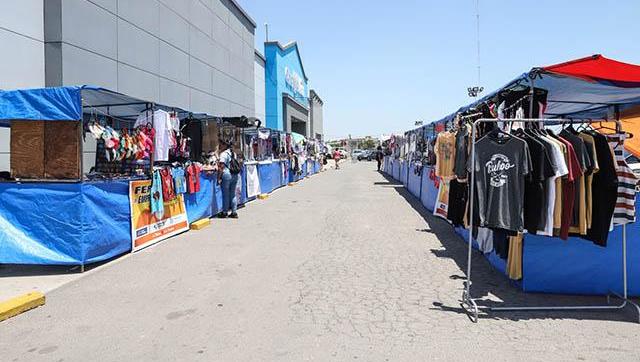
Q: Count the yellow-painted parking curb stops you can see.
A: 4